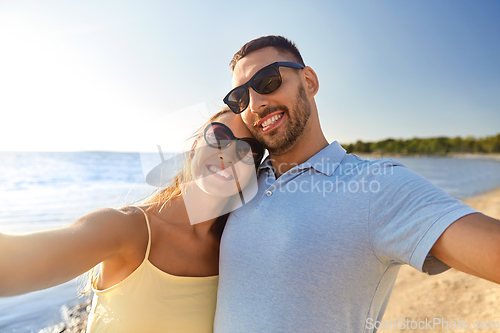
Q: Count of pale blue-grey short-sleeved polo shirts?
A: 1